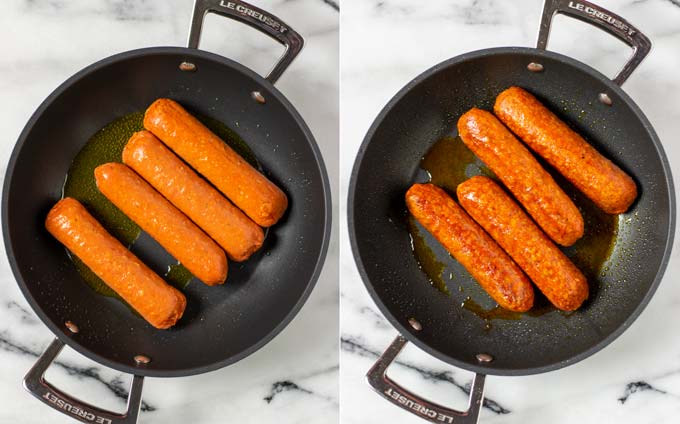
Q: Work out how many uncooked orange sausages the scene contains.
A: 4